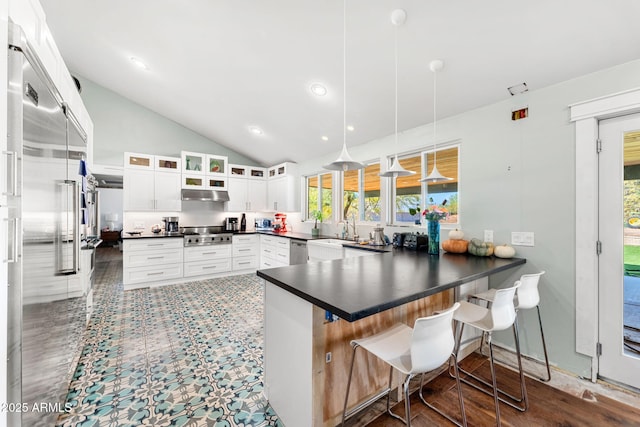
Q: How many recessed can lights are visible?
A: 5